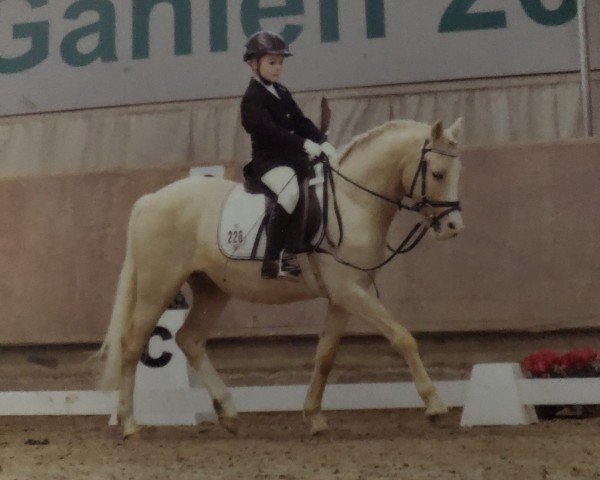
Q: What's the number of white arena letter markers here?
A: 1